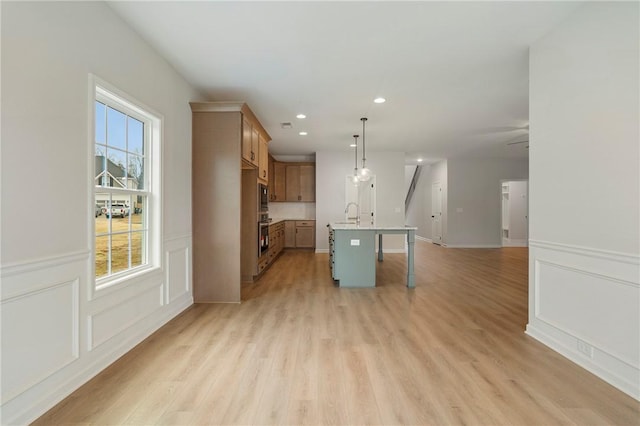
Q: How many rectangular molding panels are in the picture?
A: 4